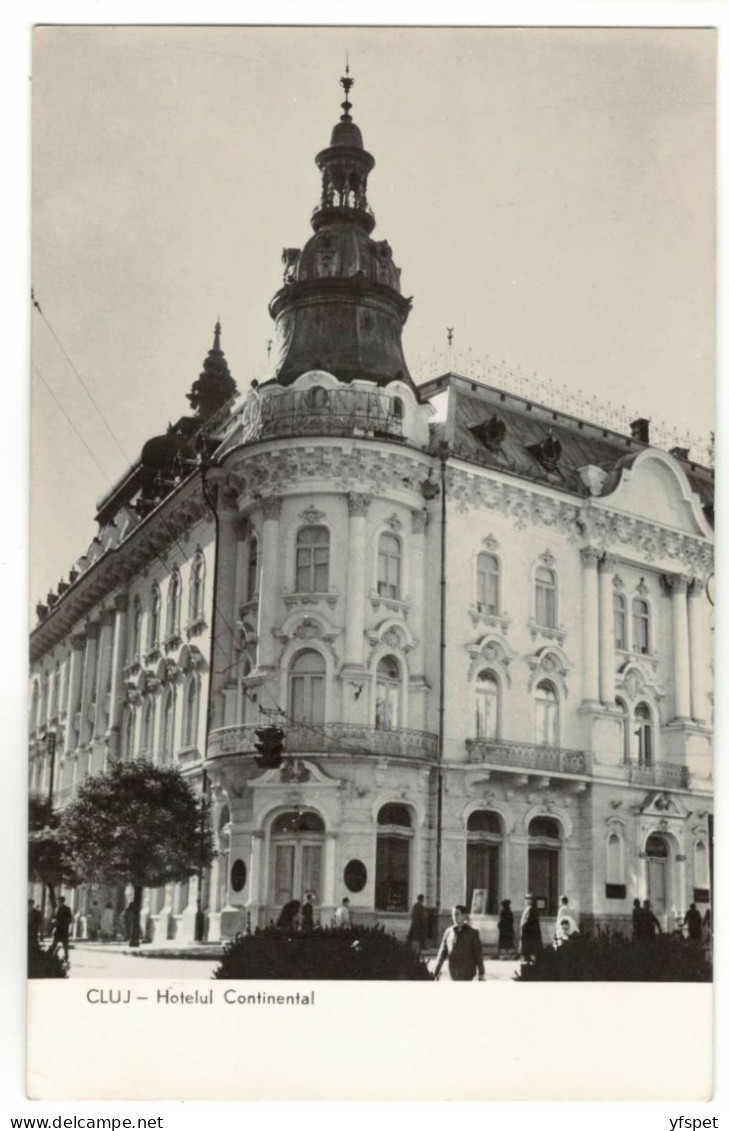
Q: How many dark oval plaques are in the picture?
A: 2